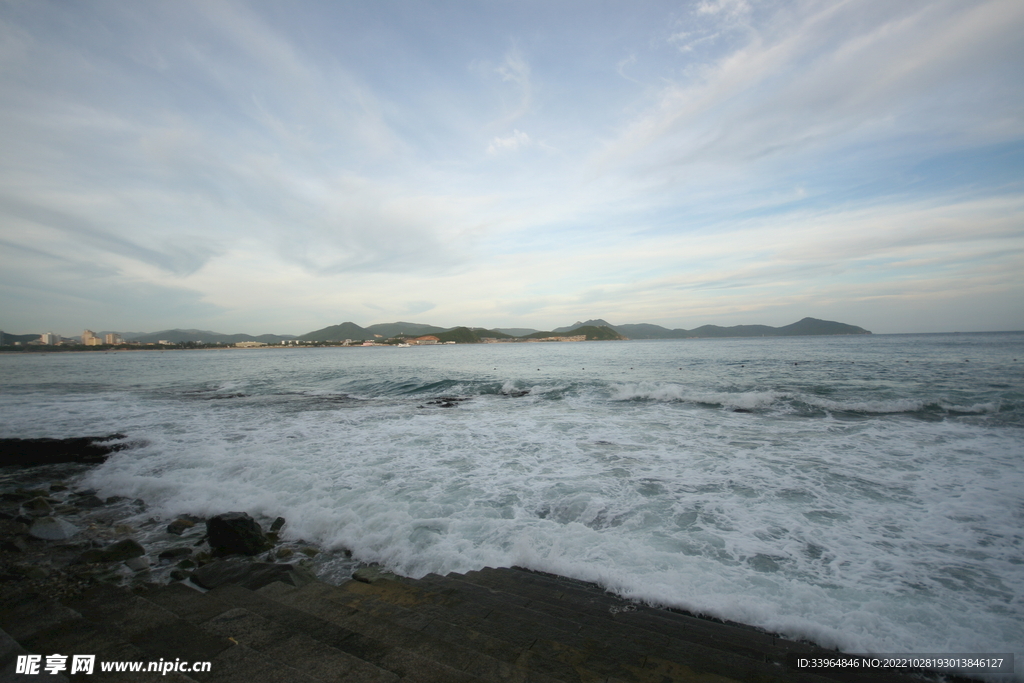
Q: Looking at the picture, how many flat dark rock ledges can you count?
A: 1